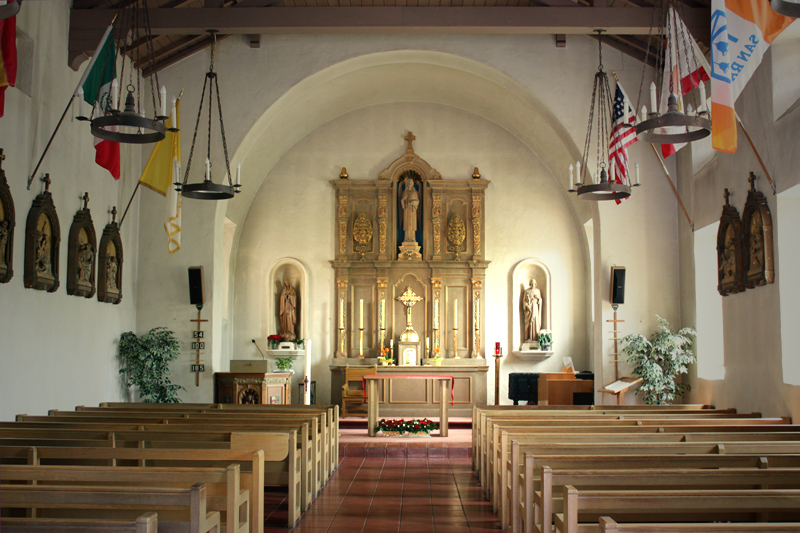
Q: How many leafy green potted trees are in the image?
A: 2